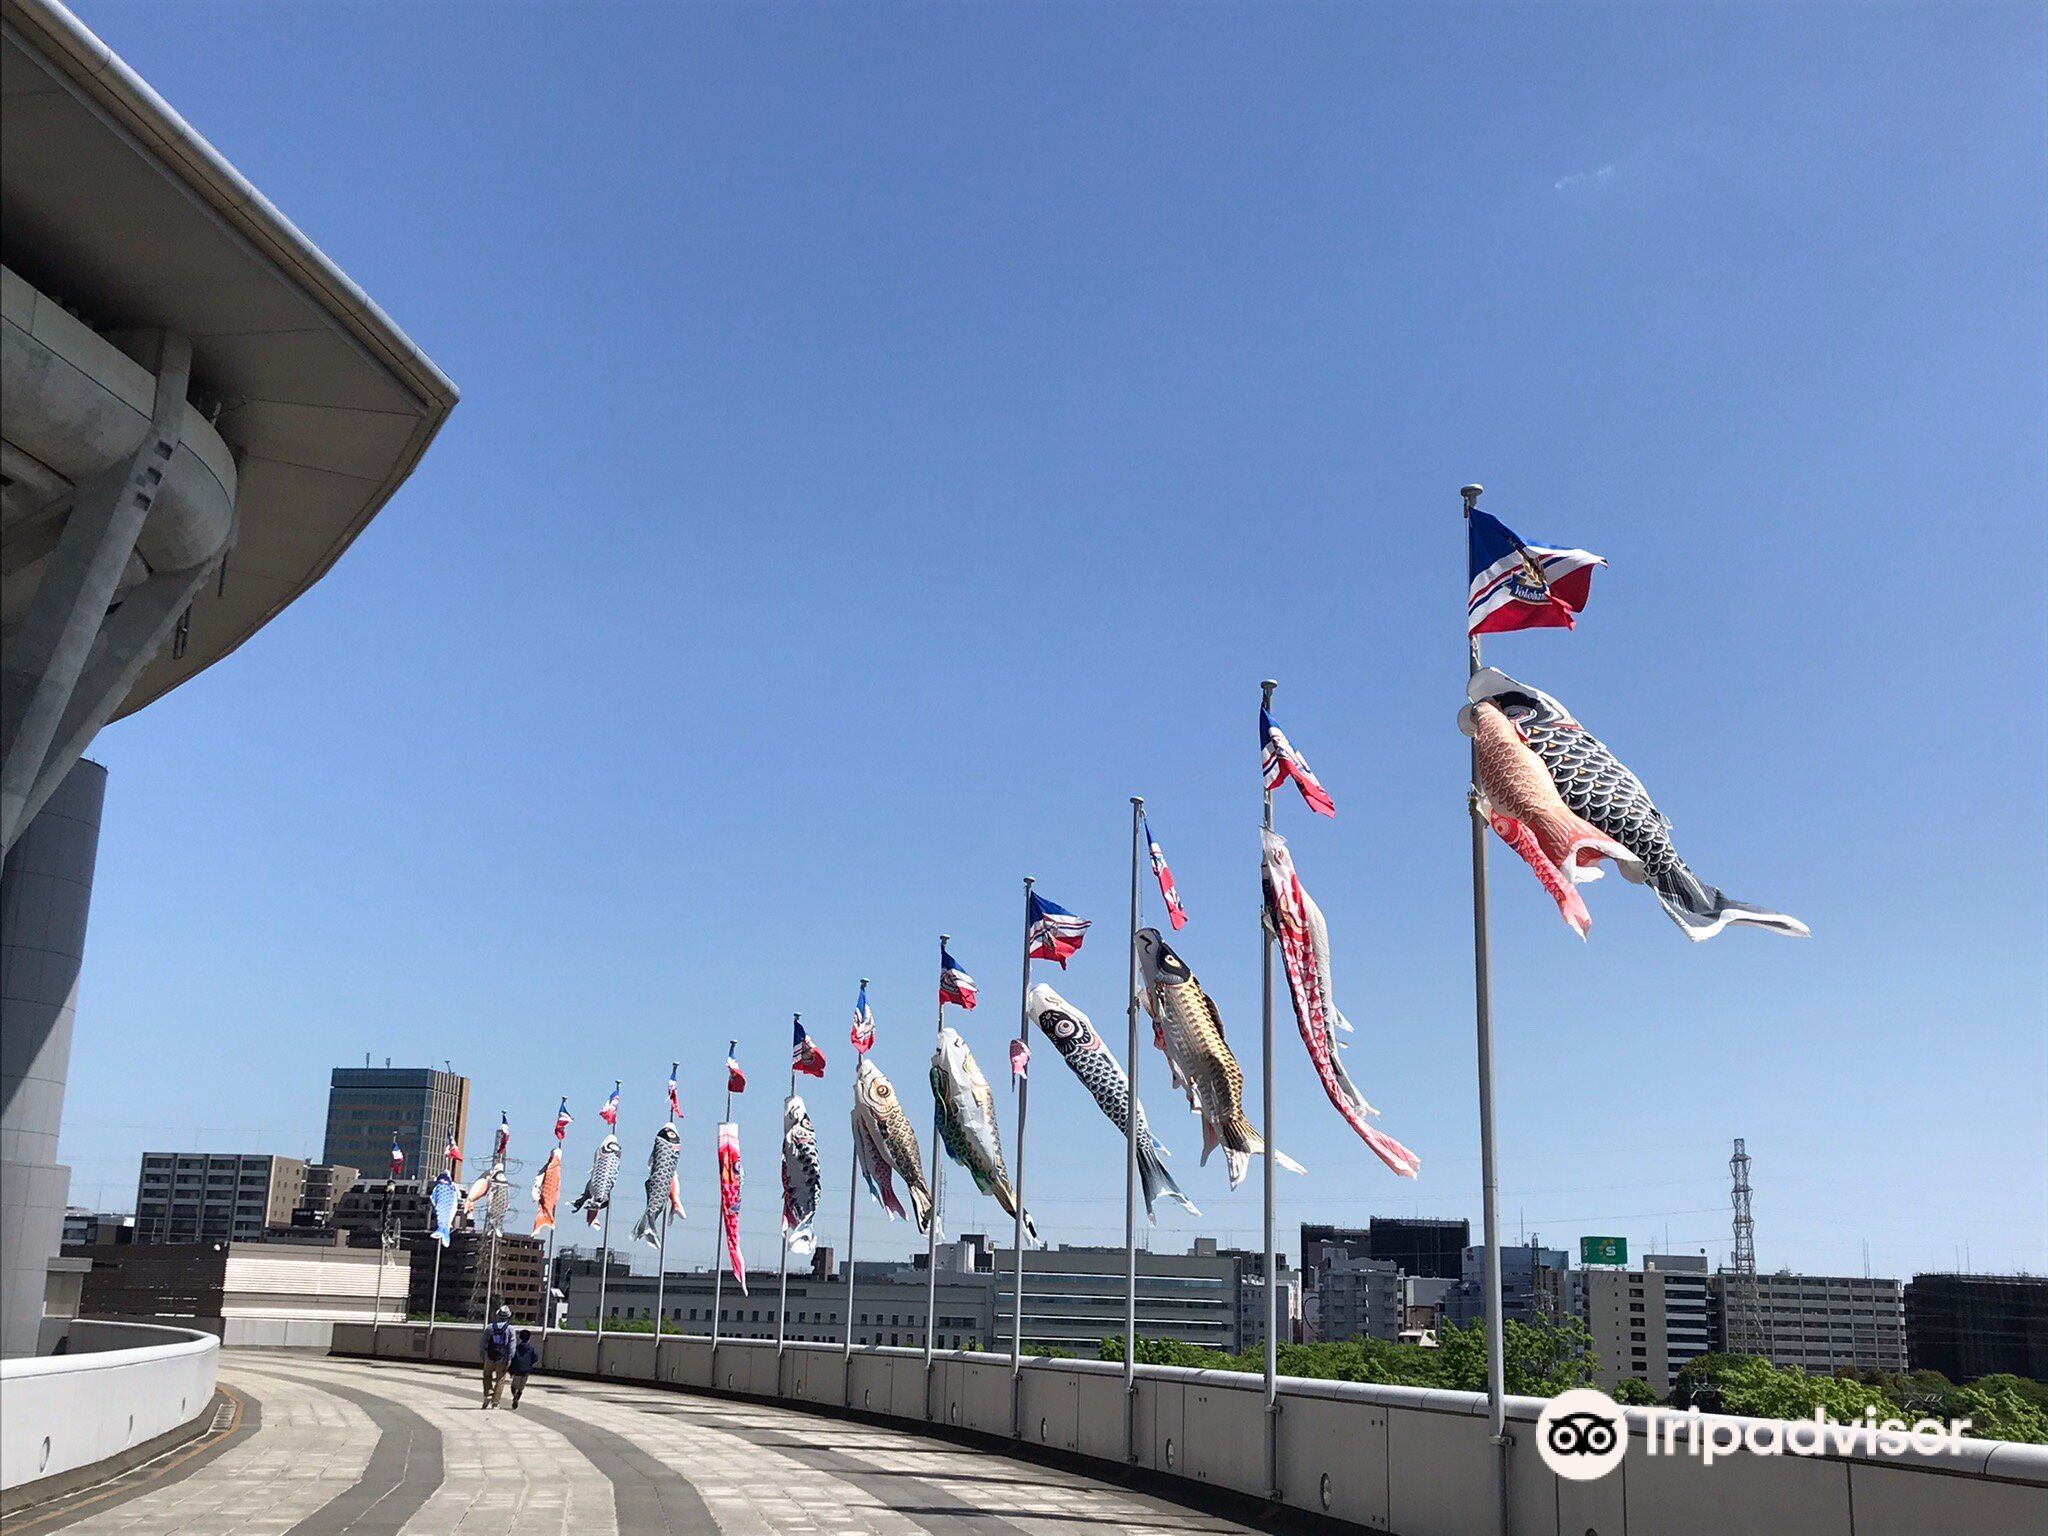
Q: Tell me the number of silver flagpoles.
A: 14